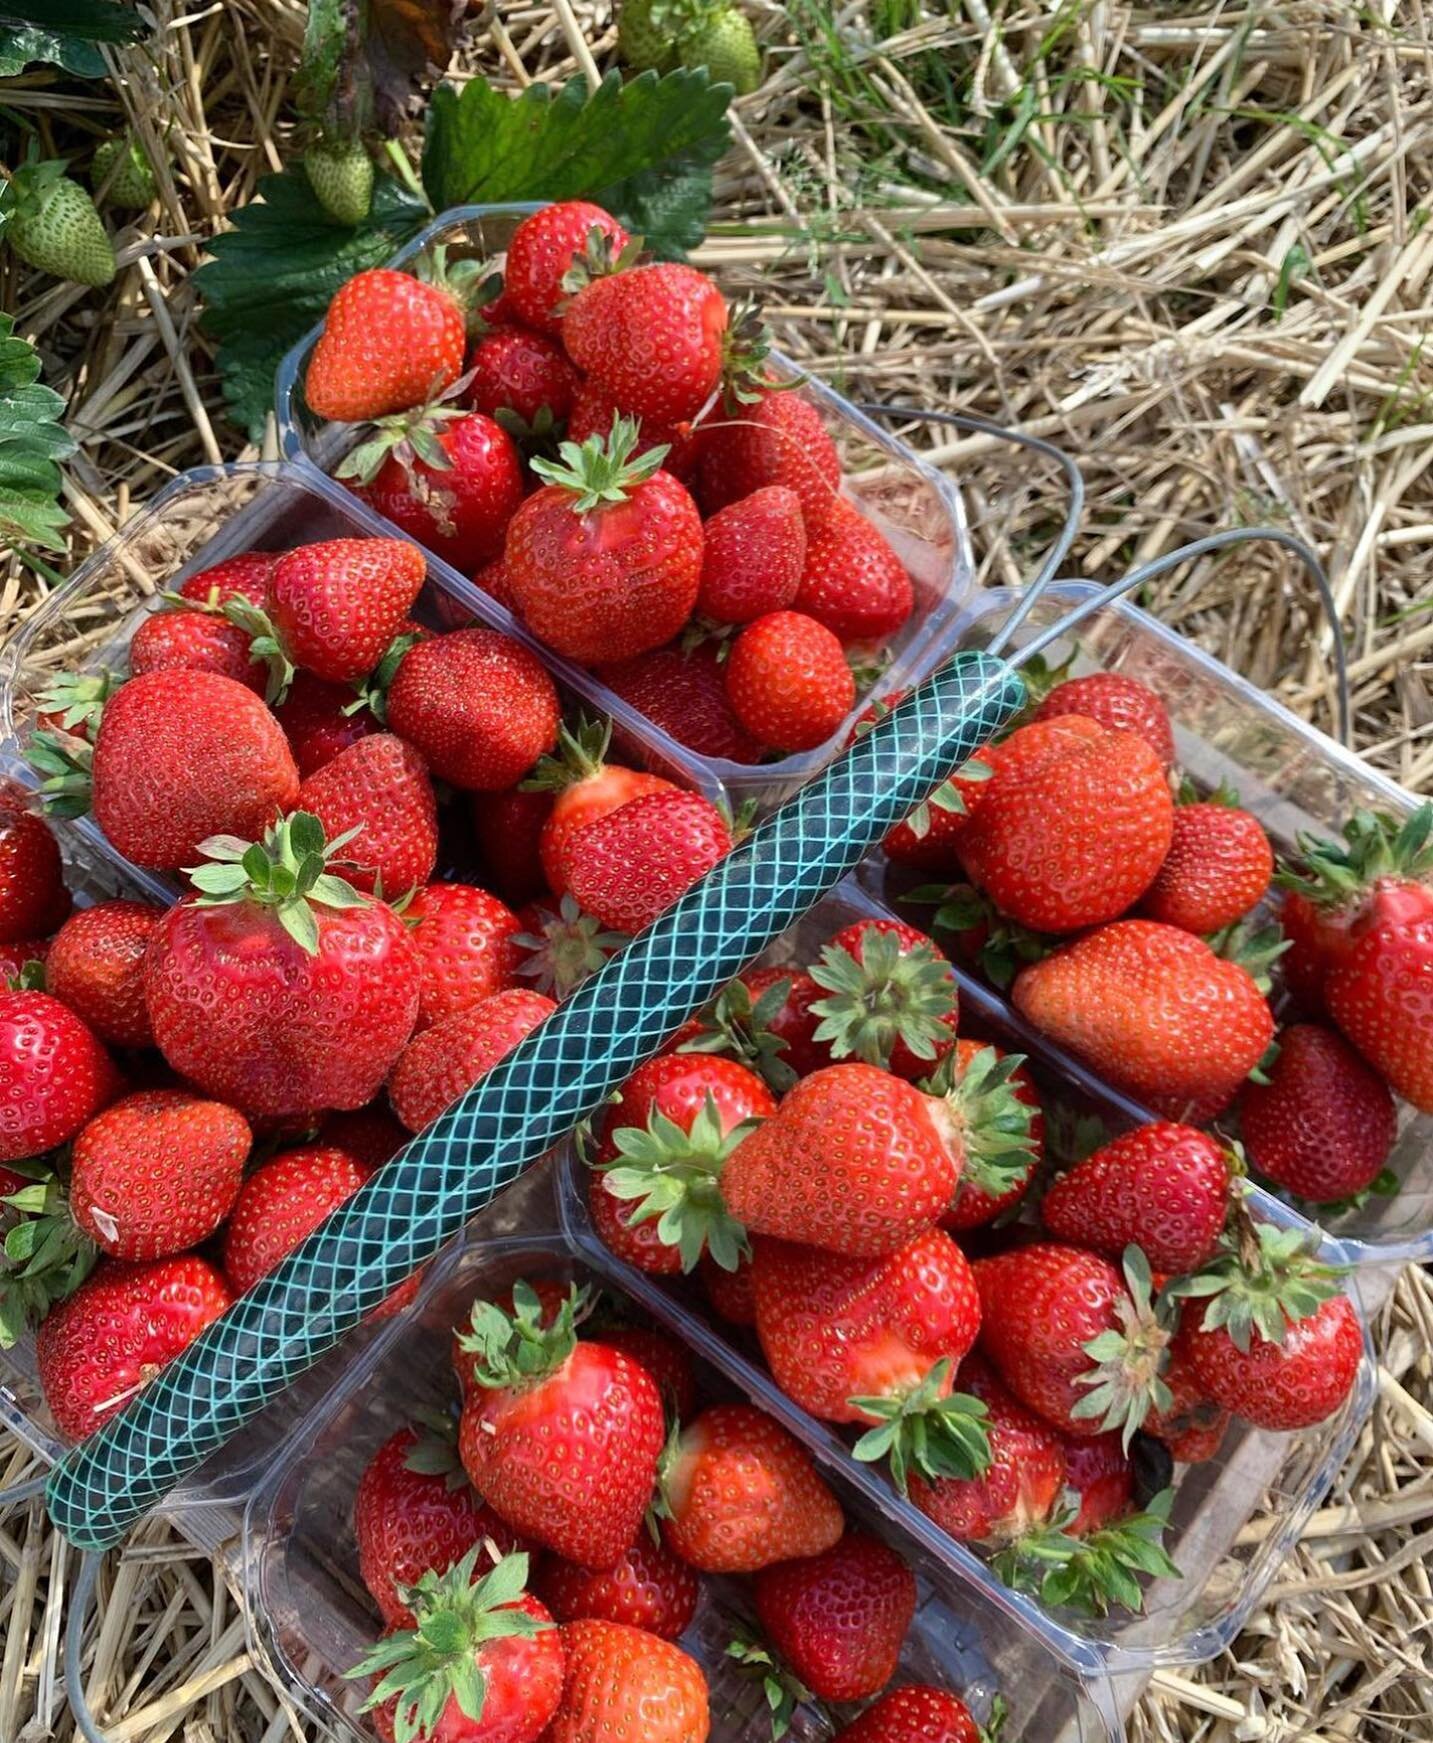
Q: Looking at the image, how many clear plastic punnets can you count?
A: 6